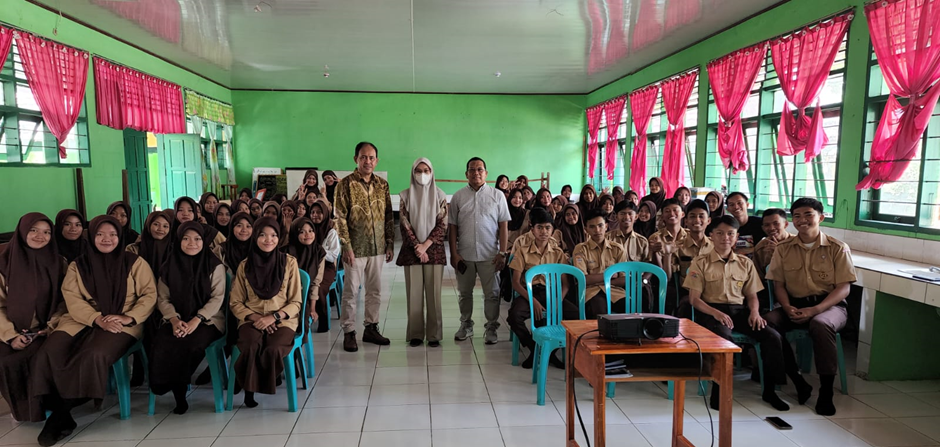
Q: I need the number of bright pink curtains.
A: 10